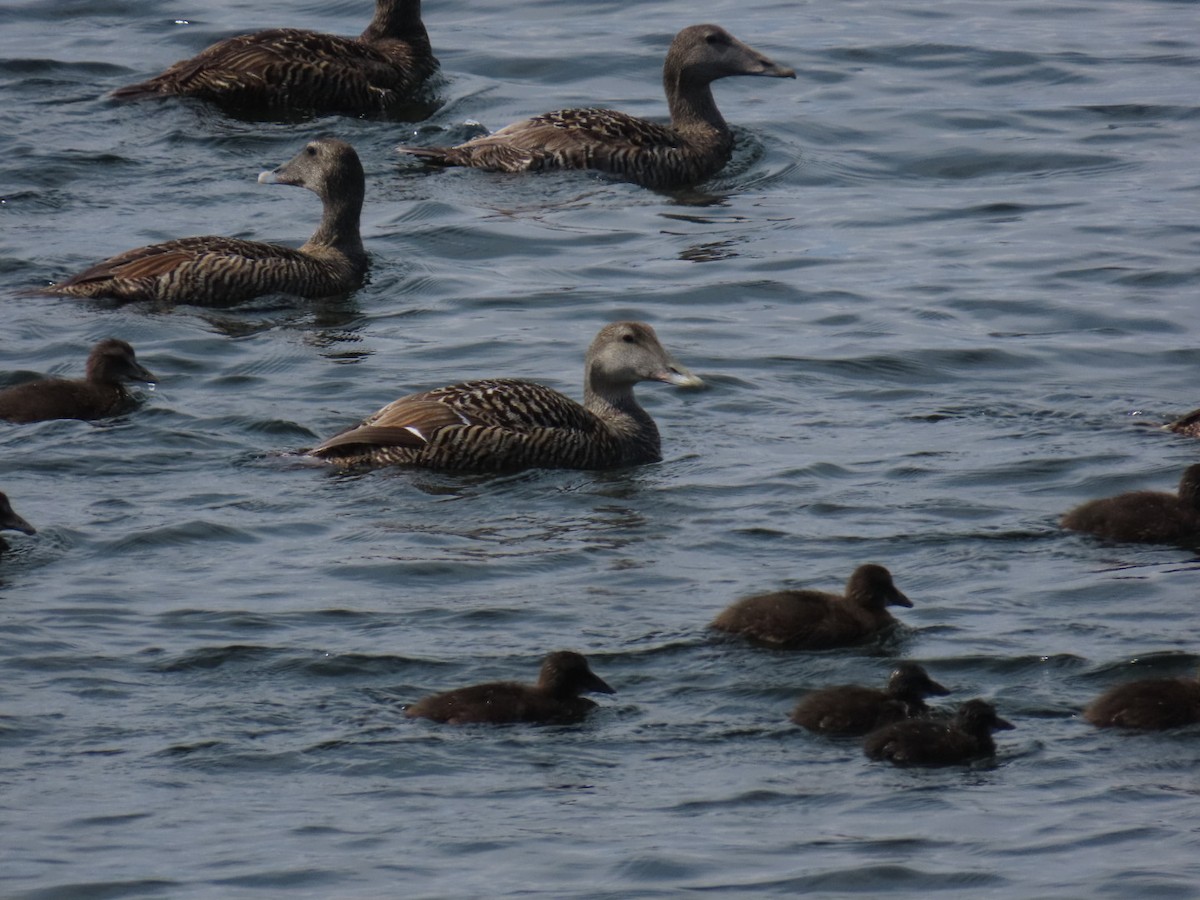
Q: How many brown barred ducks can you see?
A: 4